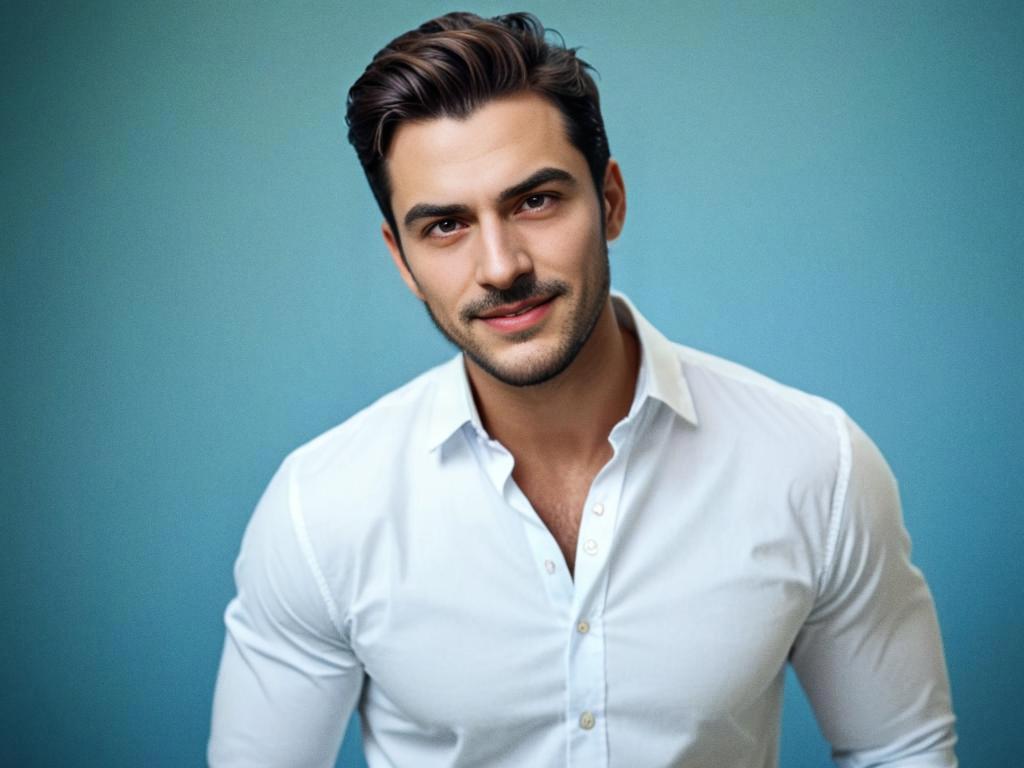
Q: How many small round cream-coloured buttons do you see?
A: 5